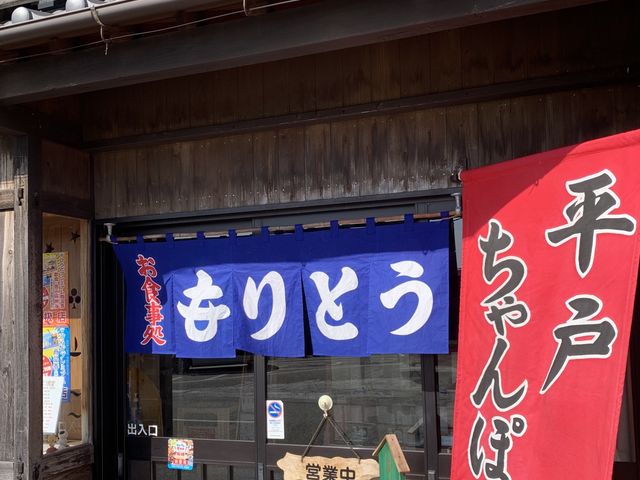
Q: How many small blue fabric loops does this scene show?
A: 11